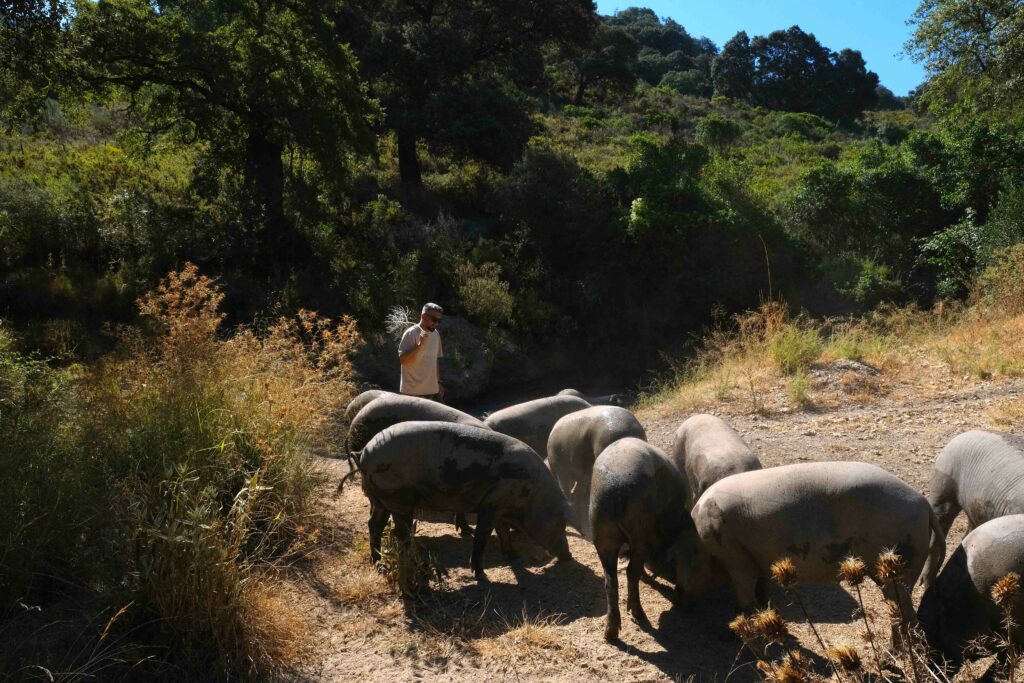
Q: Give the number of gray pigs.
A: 11